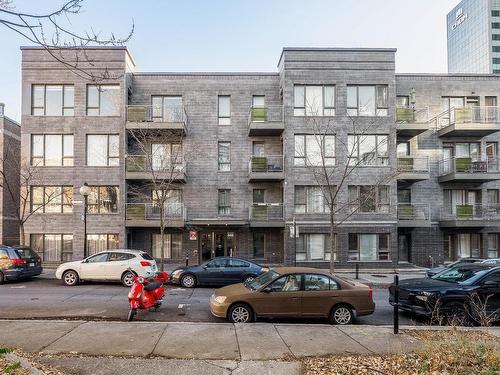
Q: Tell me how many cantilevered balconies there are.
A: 12